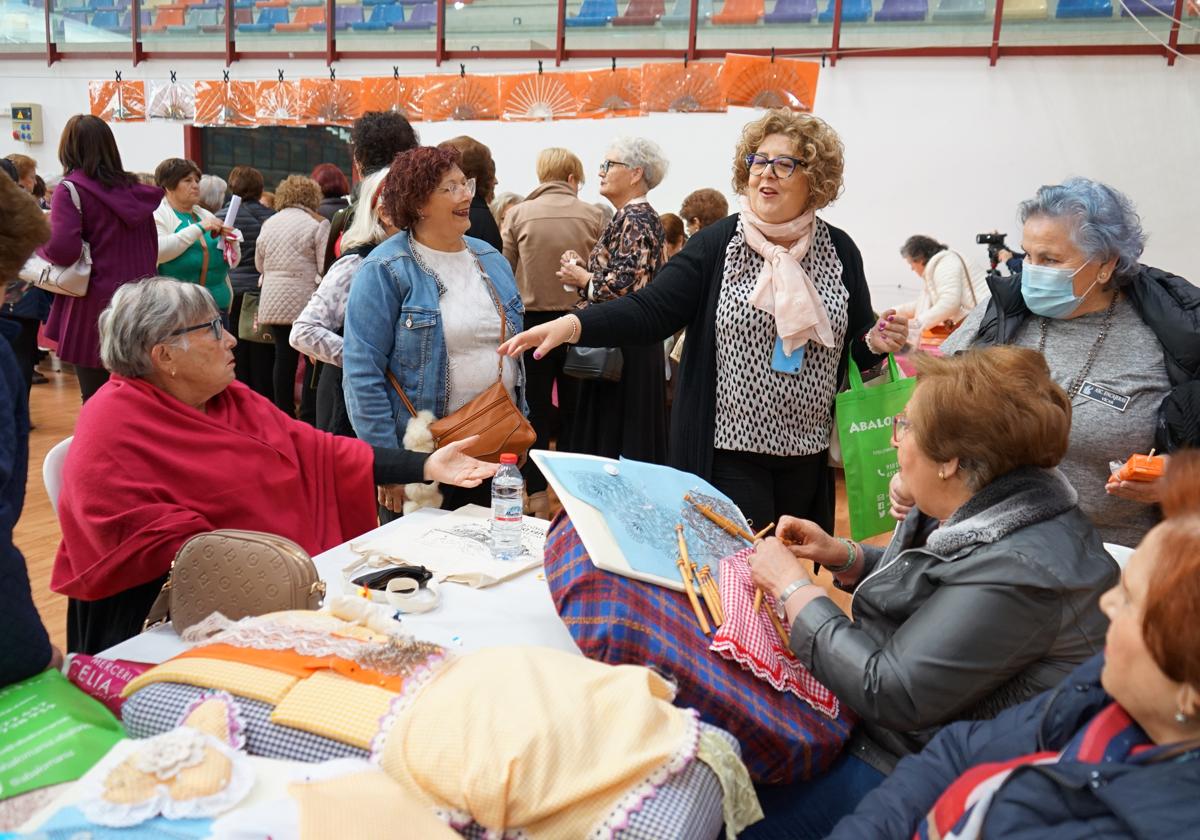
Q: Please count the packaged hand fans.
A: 11